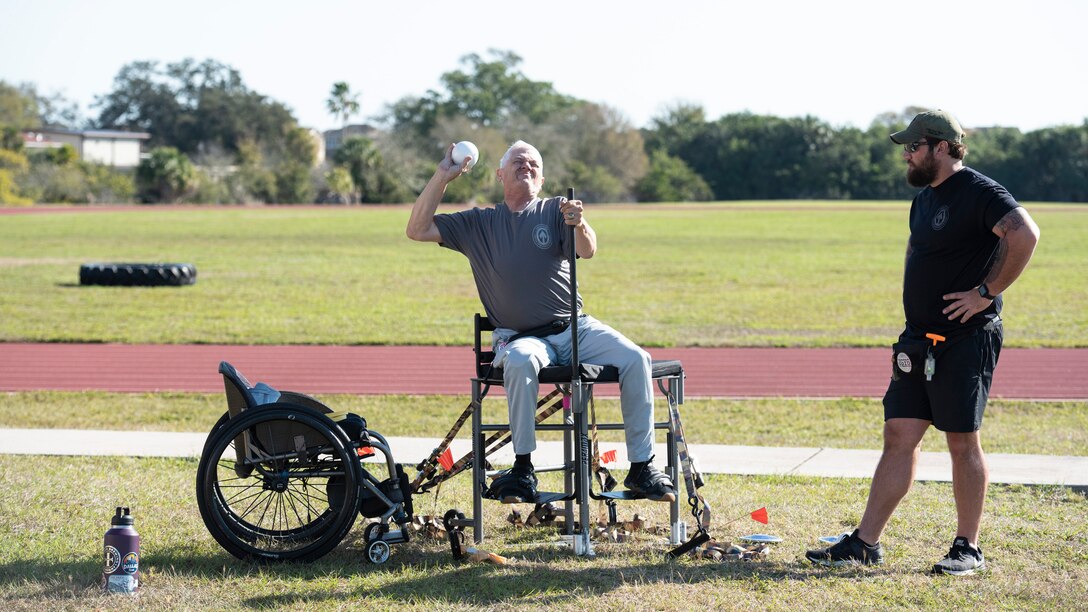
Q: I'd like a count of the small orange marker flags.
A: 4